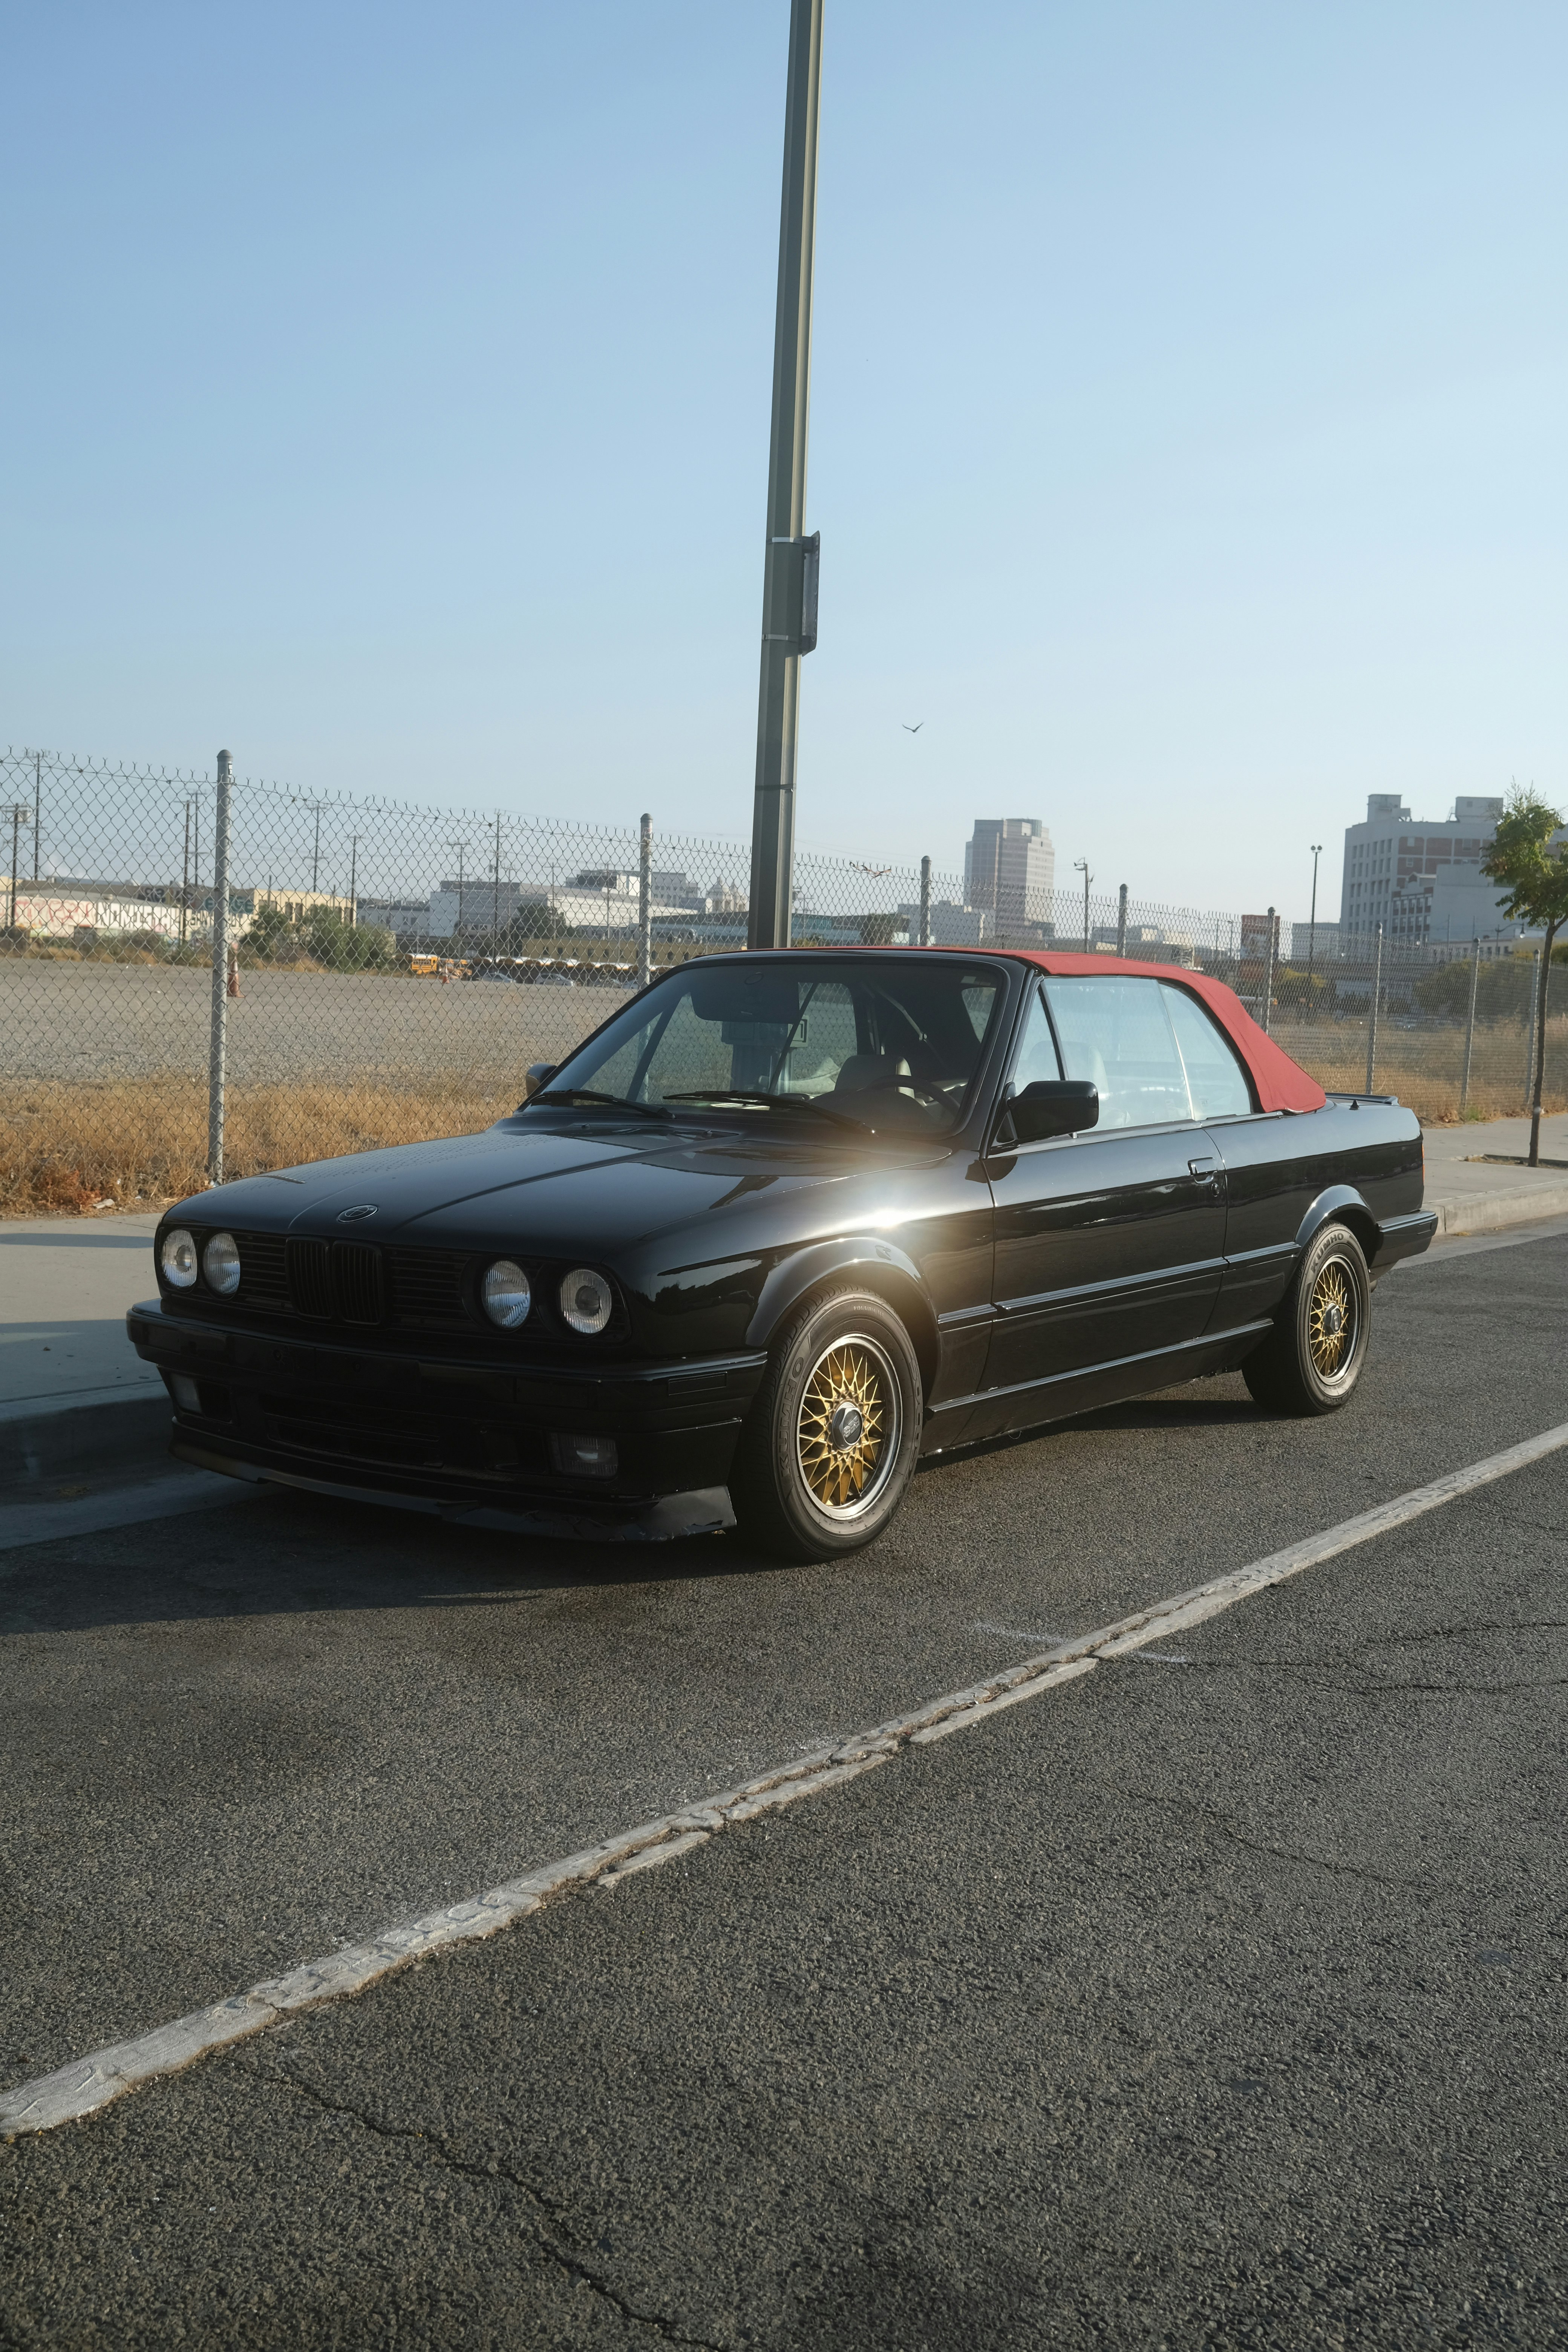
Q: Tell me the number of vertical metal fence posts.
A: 8